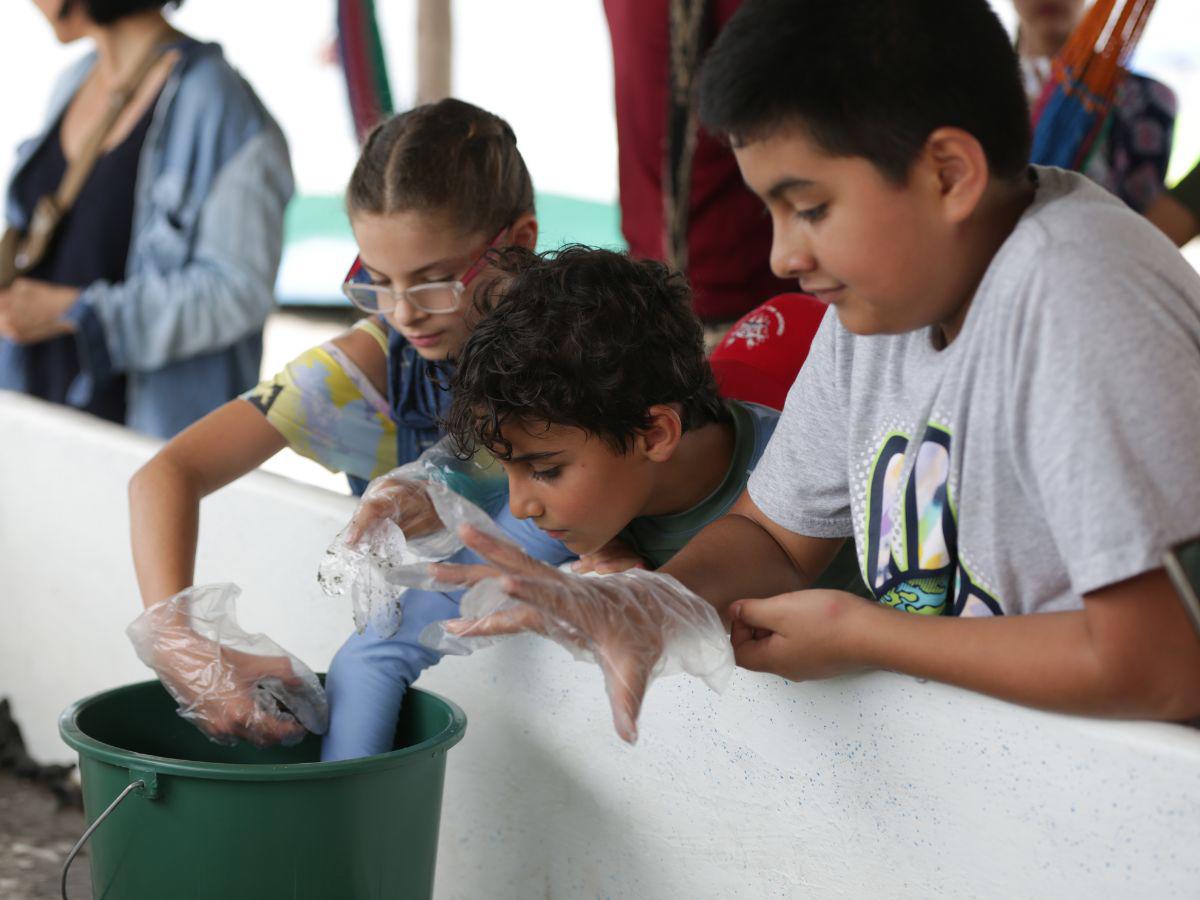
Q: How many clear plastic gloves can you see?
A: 3